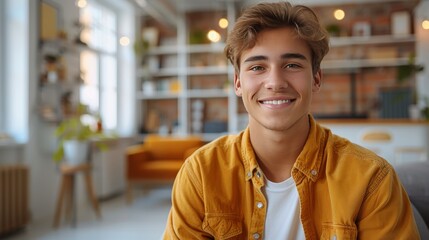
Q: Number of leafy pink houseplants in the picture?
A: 0